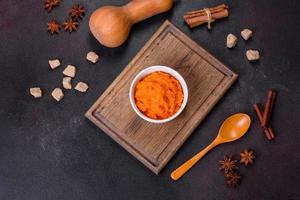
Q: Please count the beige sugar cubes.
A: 10